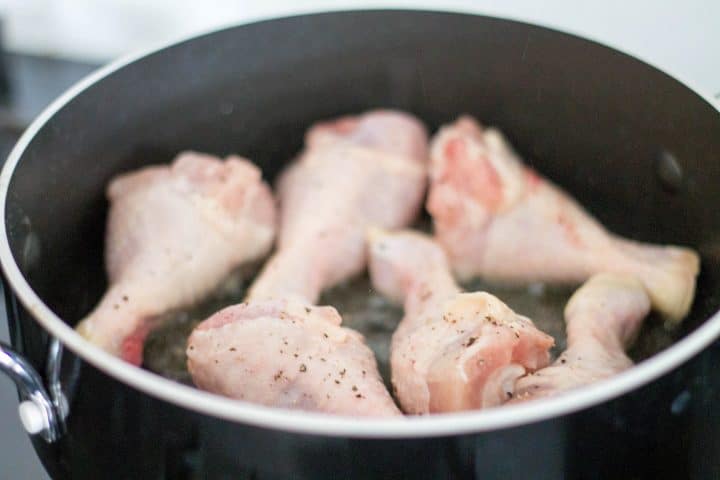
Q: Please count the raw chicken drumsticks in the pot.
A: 6